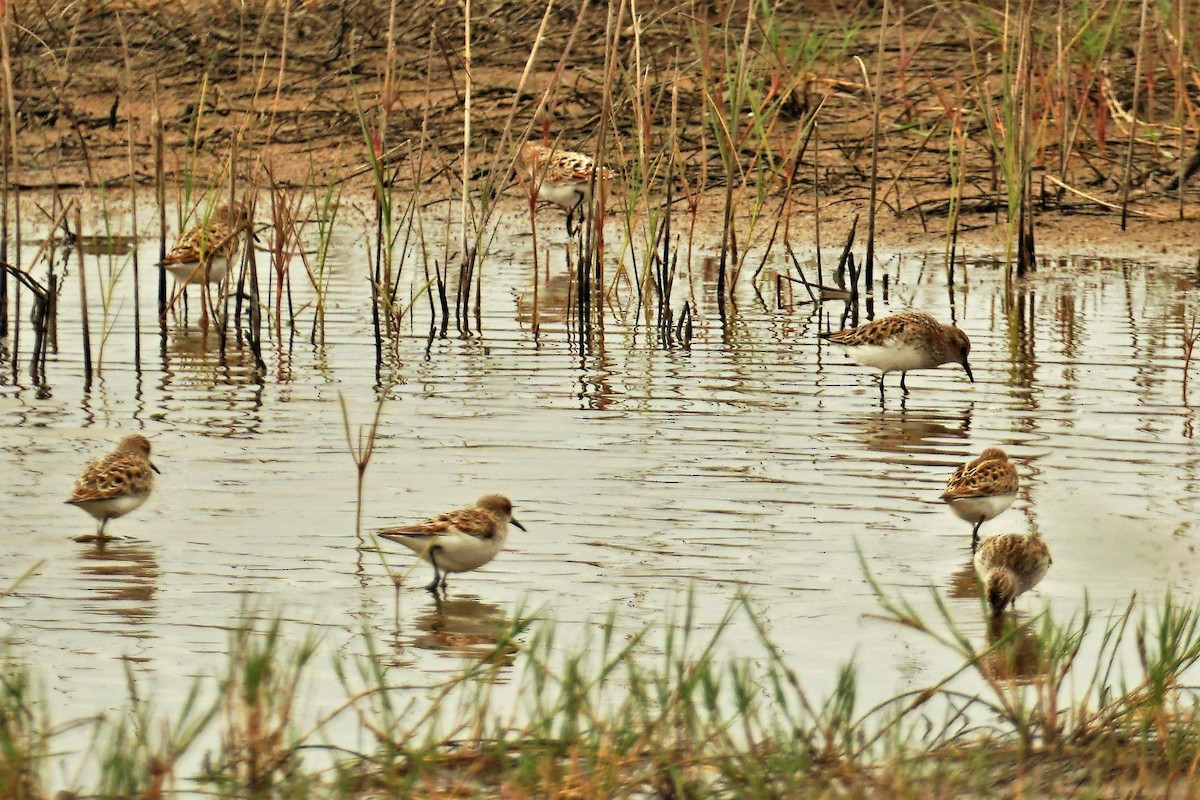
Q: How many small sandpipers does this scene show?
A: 7